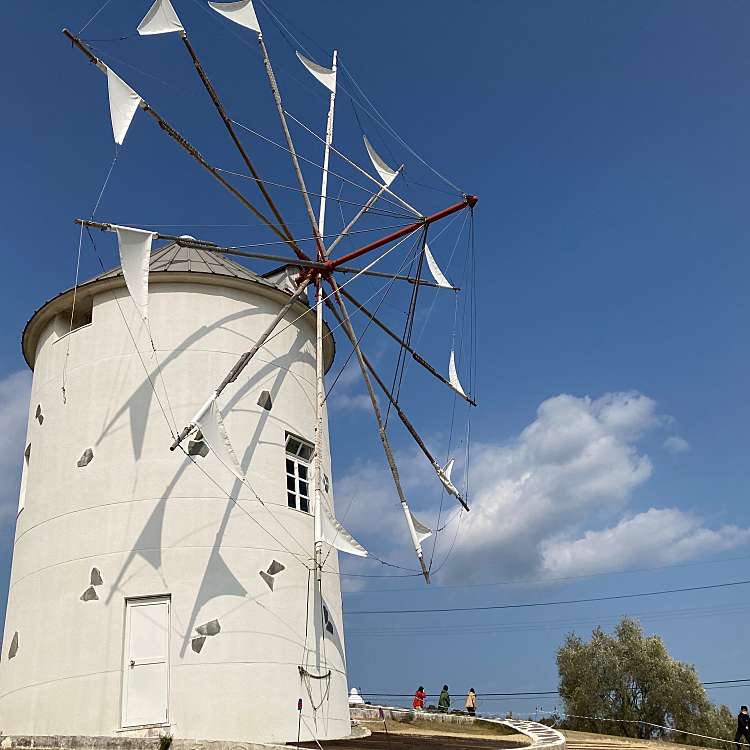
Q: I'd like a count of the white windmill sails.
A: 12